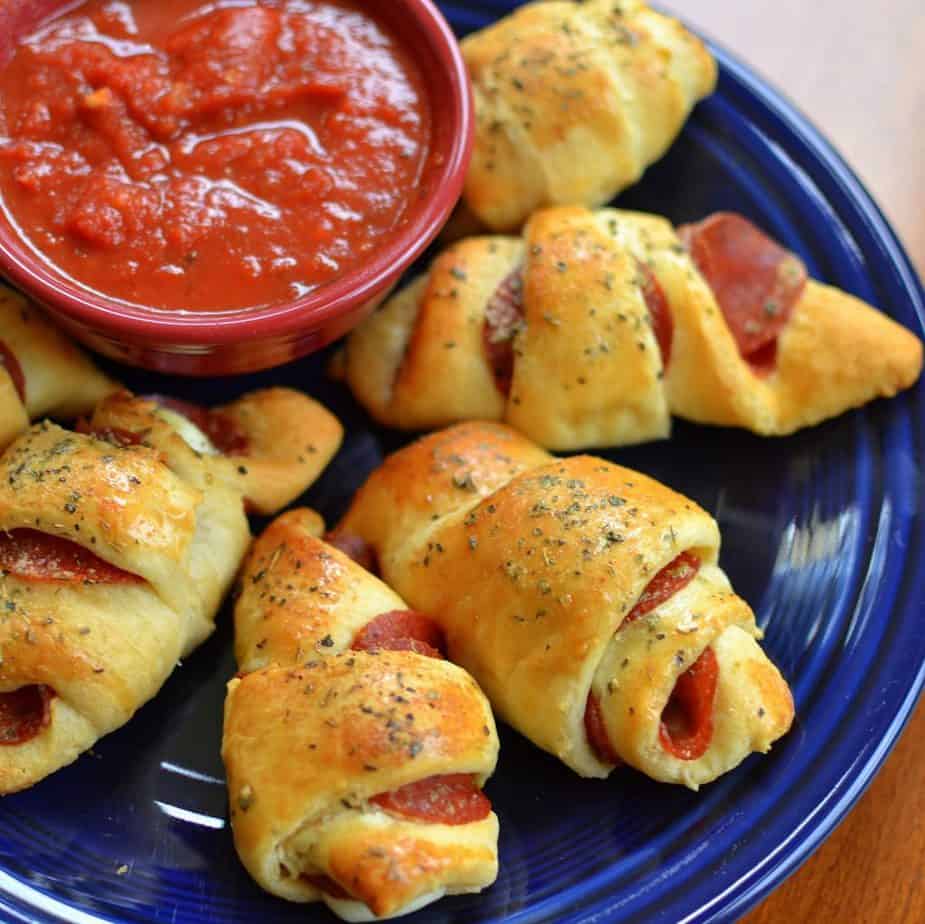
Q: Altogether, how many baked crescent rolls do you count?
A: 6